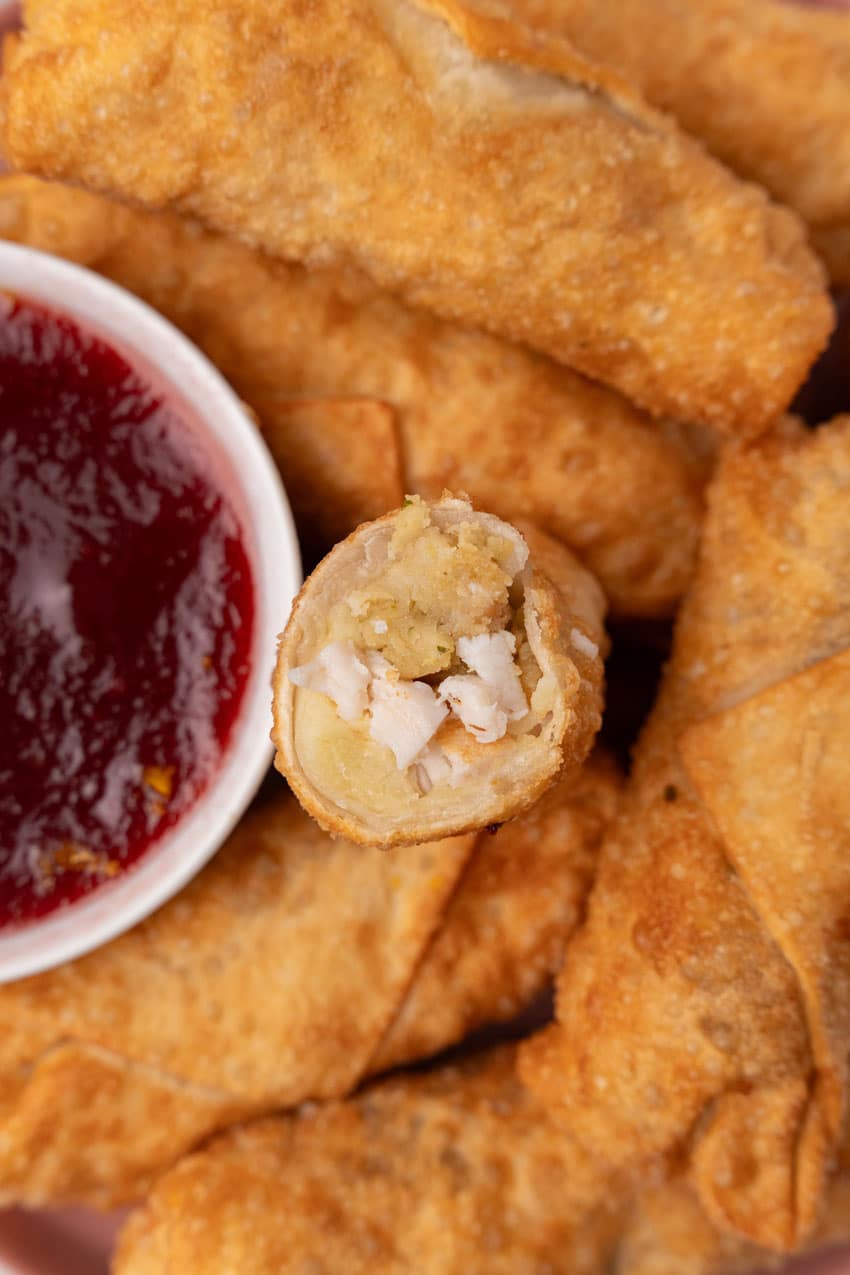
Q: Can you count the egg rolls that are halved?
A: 1